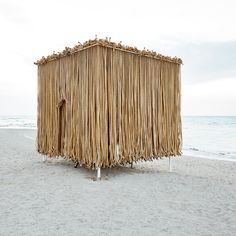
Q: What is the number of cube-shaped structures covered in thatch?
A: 1